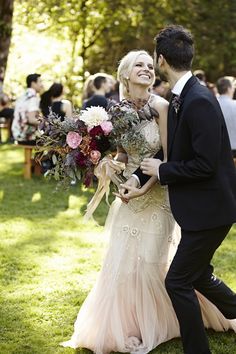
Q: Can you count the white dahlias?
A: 1